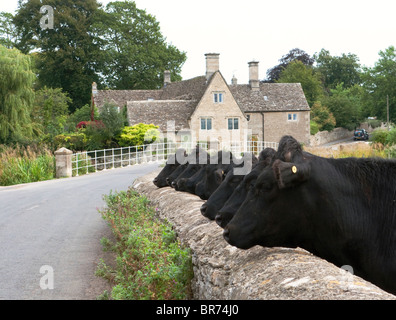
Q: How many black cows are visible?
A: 8